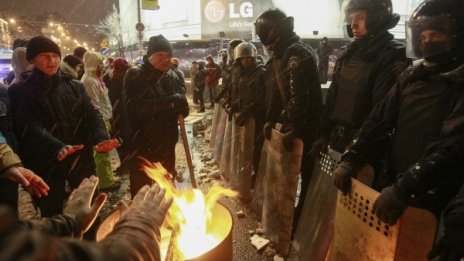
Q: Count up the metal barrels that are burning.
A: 1